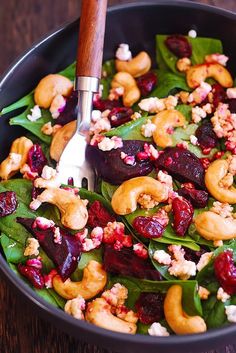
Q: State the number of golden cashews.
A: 14